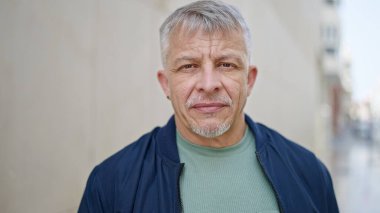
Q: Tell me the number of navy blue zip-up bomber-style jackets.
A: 1